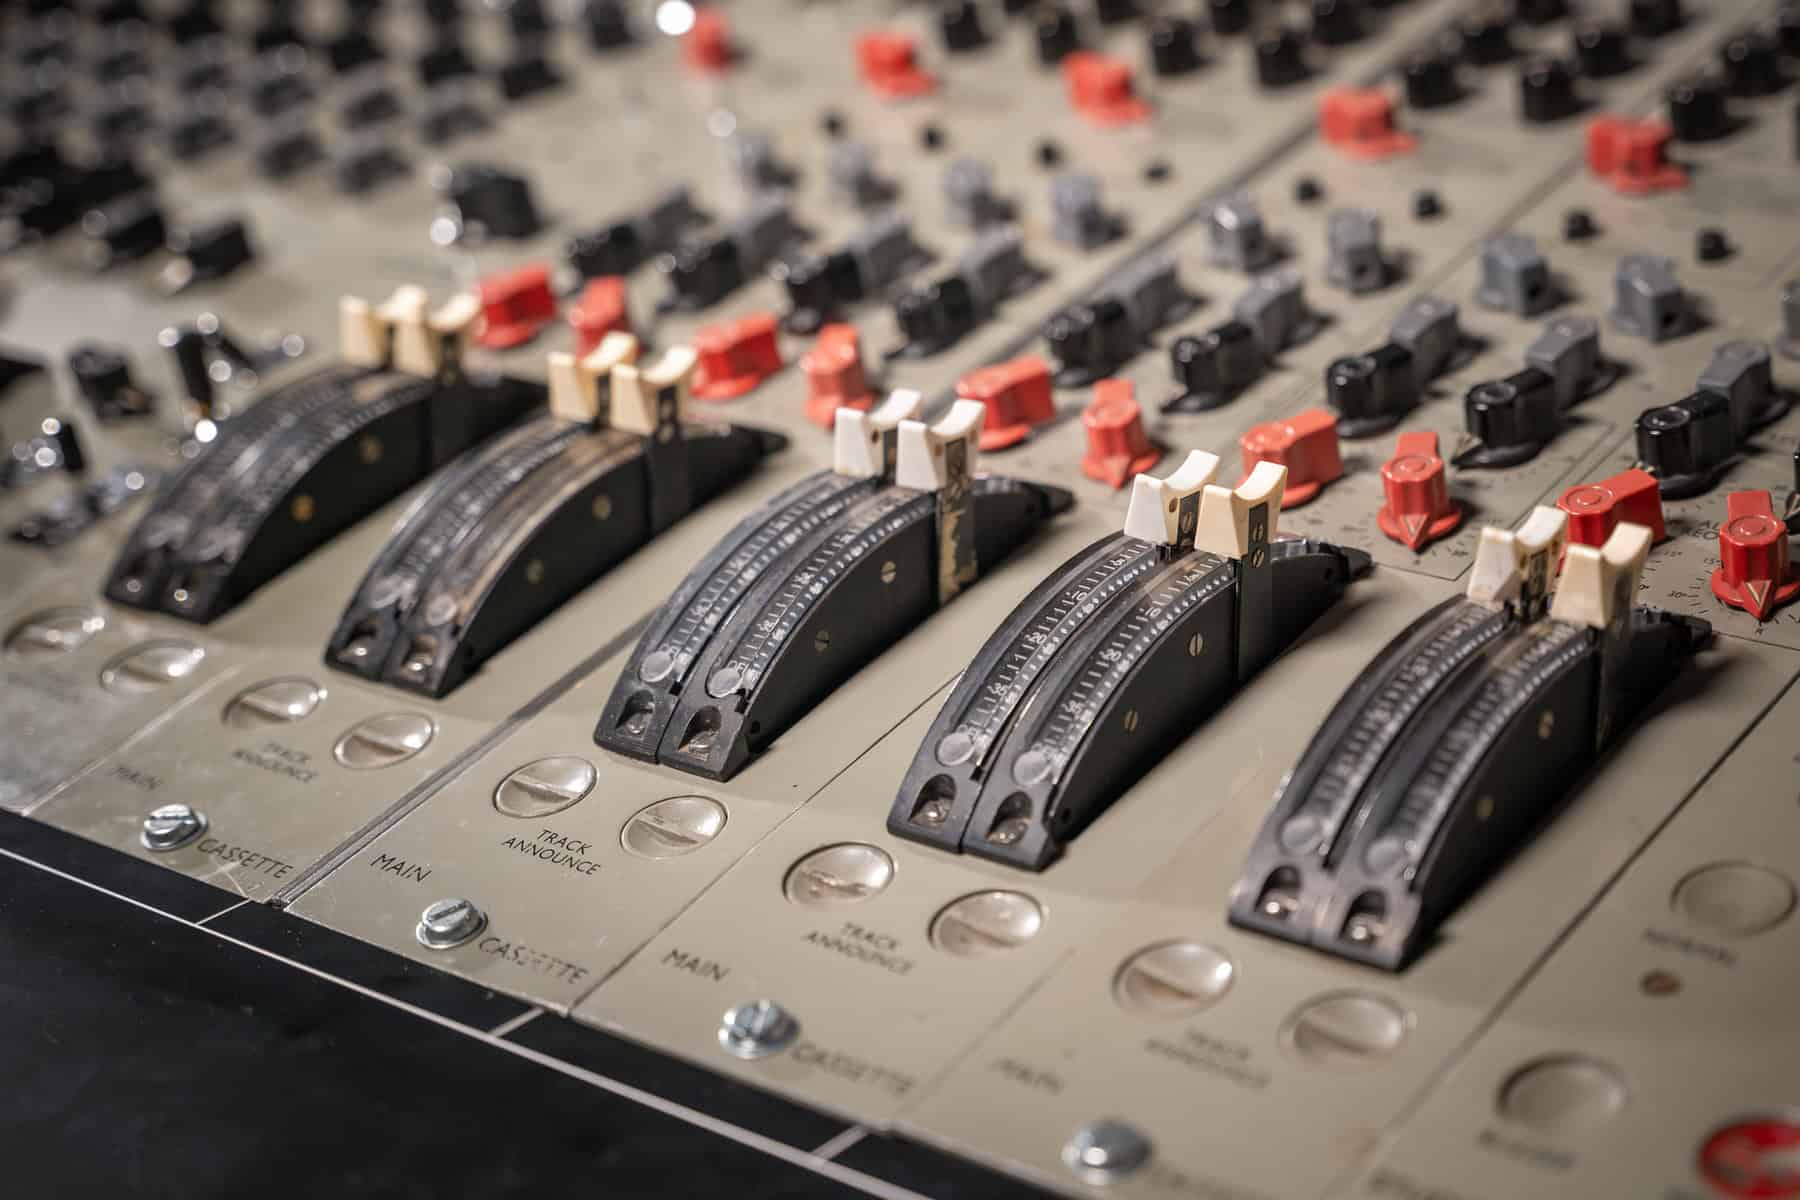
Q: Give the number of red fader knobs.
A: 15